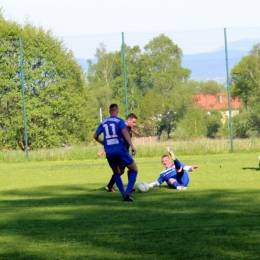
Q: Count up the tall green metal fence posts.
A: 3